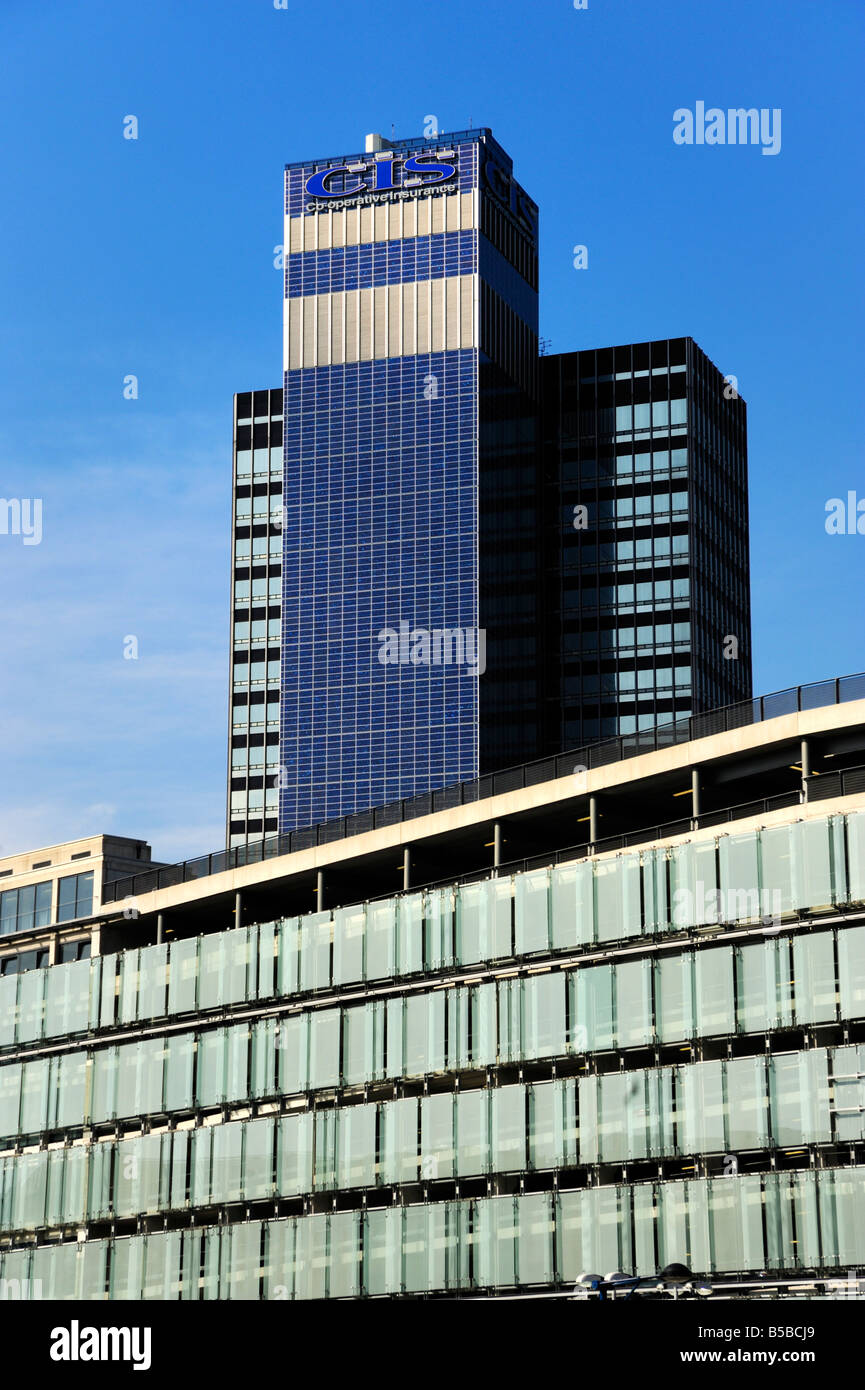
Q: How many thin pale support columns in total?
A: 8